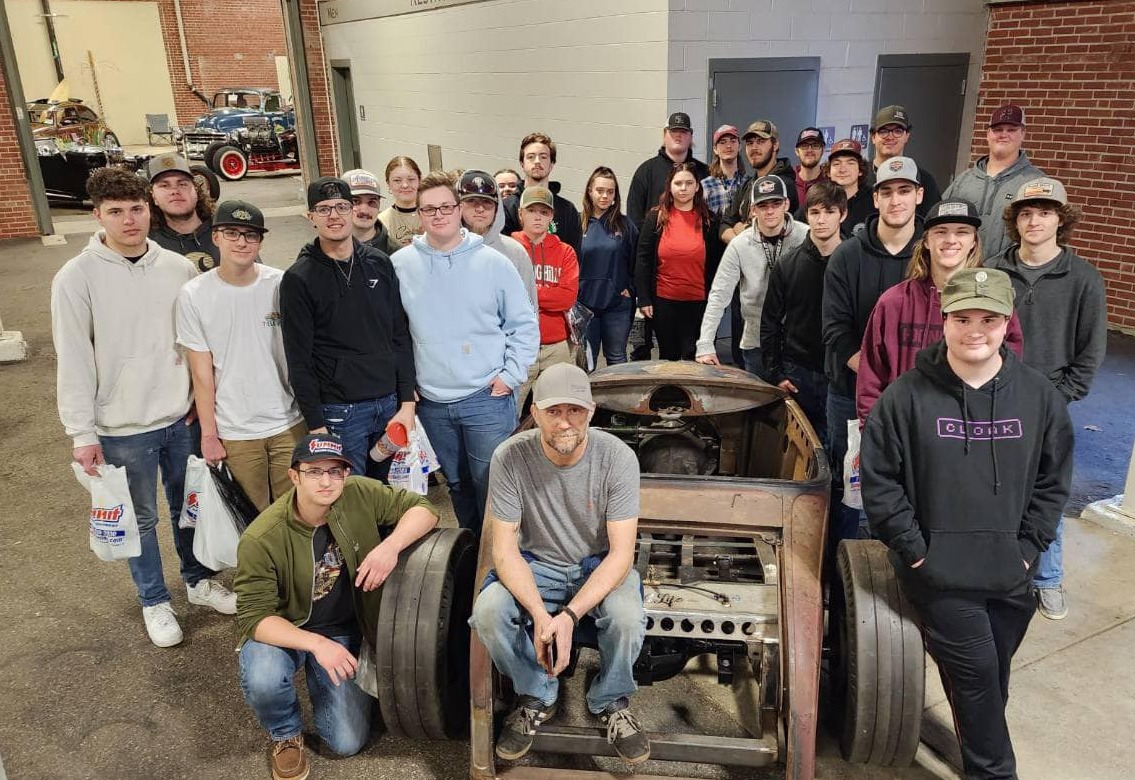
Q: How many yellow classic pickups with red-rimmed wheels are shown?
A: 0